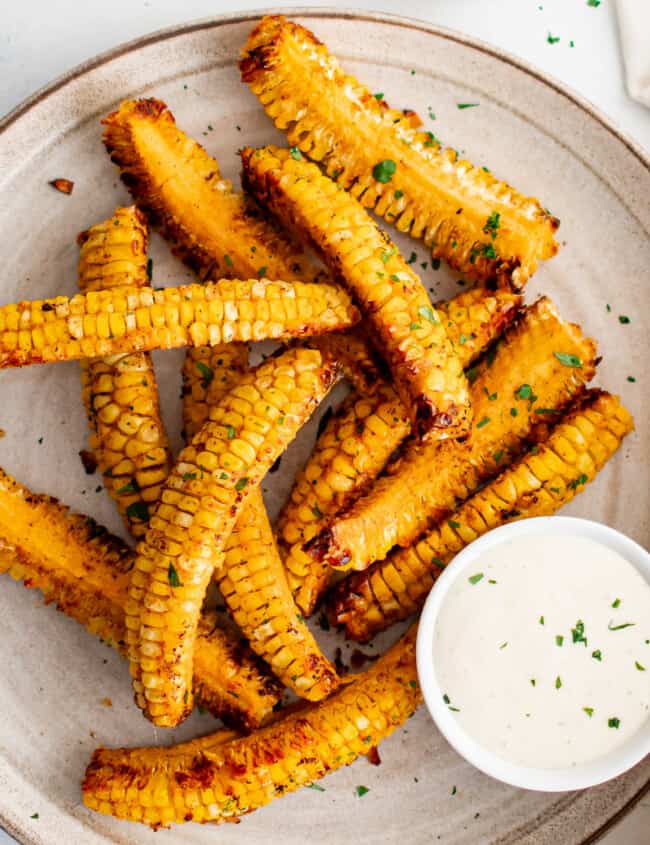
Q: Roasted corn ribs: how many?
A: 12